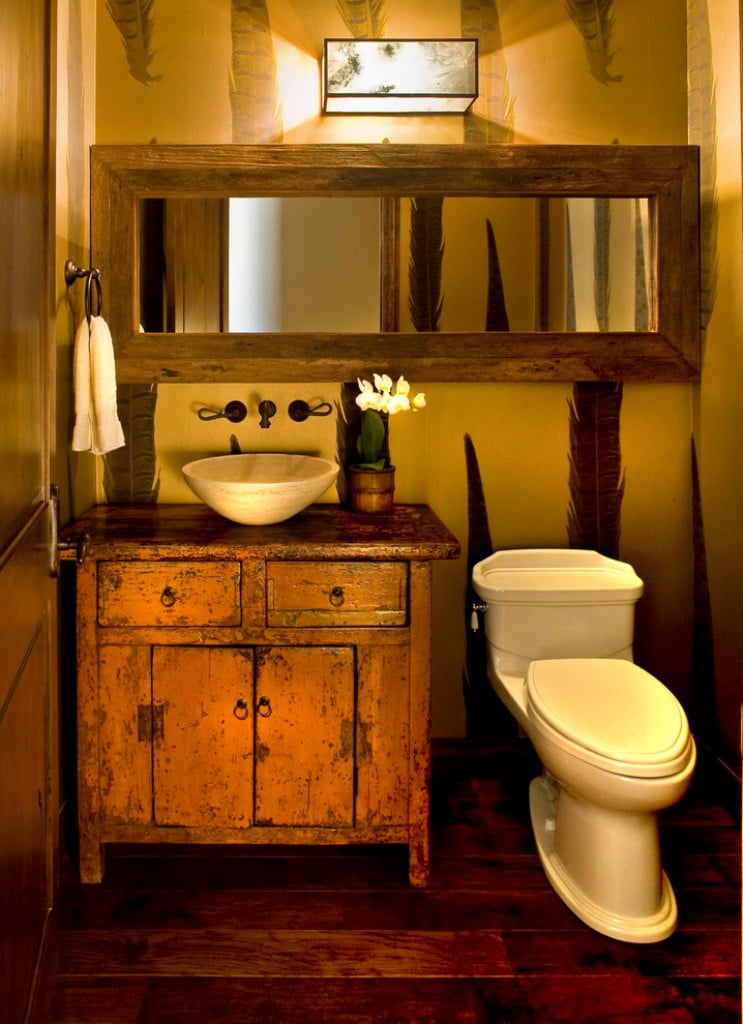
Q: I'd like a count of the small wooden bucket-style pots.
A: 1